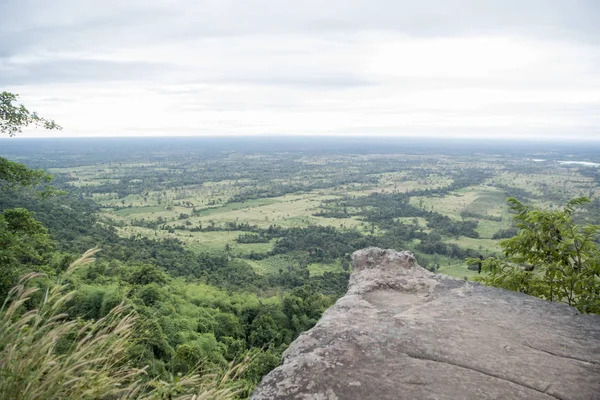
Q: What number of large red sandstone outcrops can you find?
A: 1